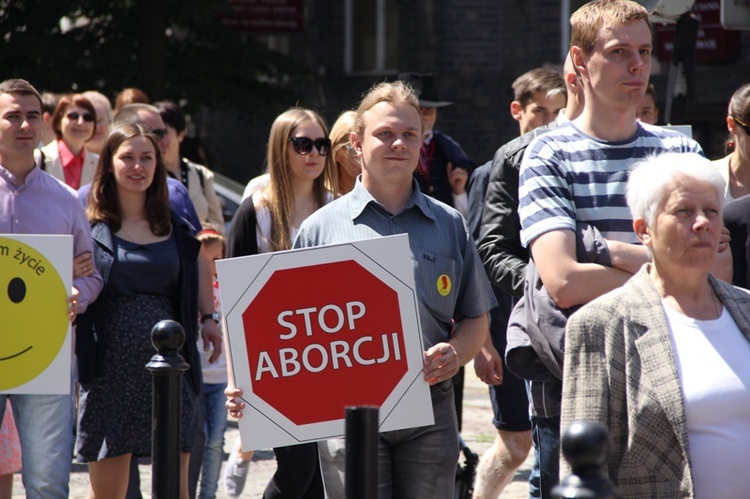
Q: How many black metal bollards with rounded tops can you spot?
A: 2